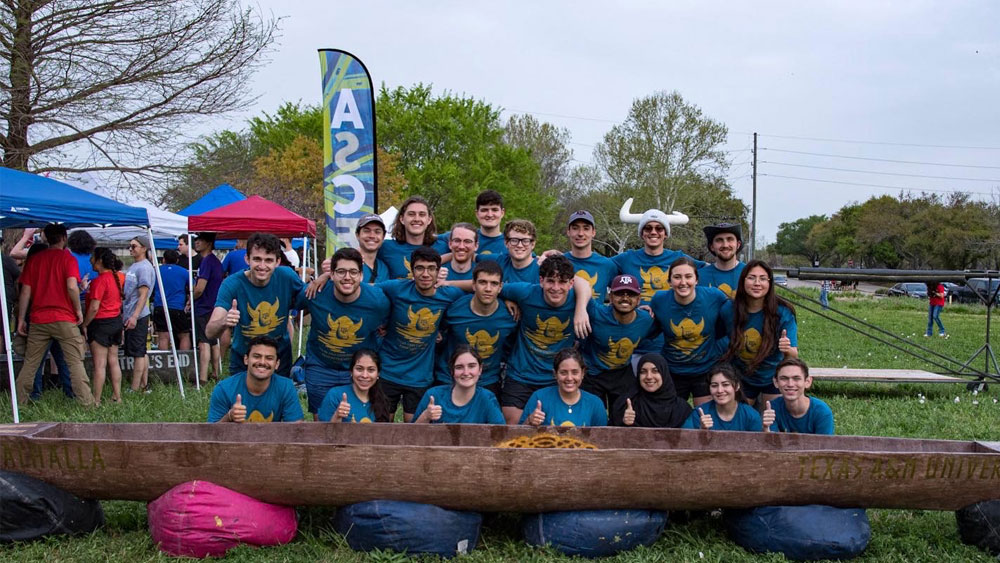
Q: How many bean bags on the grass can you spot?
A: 6